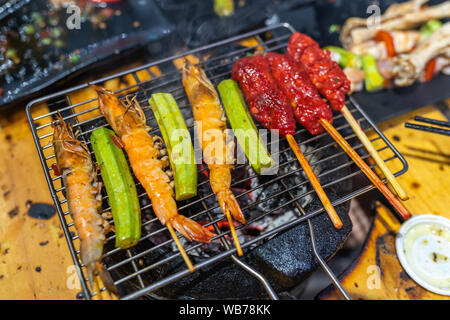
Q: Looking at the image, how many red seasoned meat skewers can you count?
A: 3